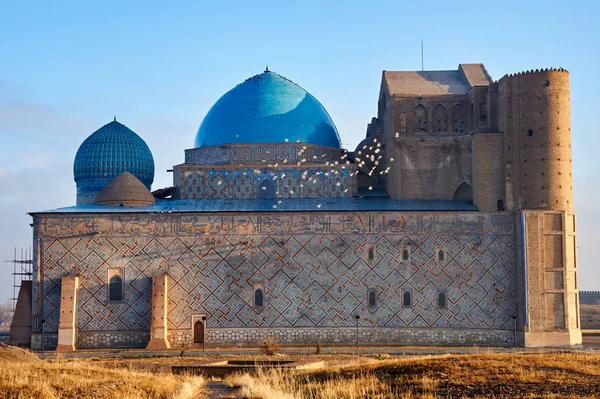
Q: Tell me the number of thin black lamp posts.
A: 4